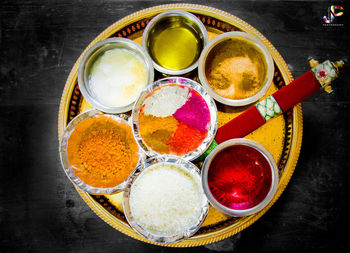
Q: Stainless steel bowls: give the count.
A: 4